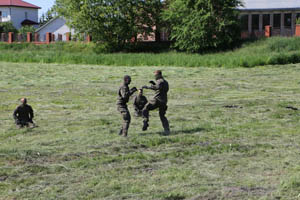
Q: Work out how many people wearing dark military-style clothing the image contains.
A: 4